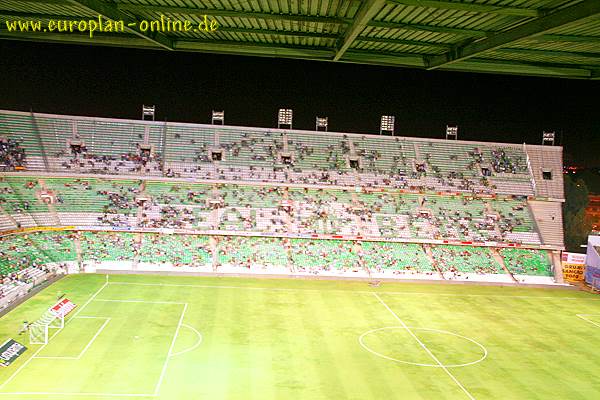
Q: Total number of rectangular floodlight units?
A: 7